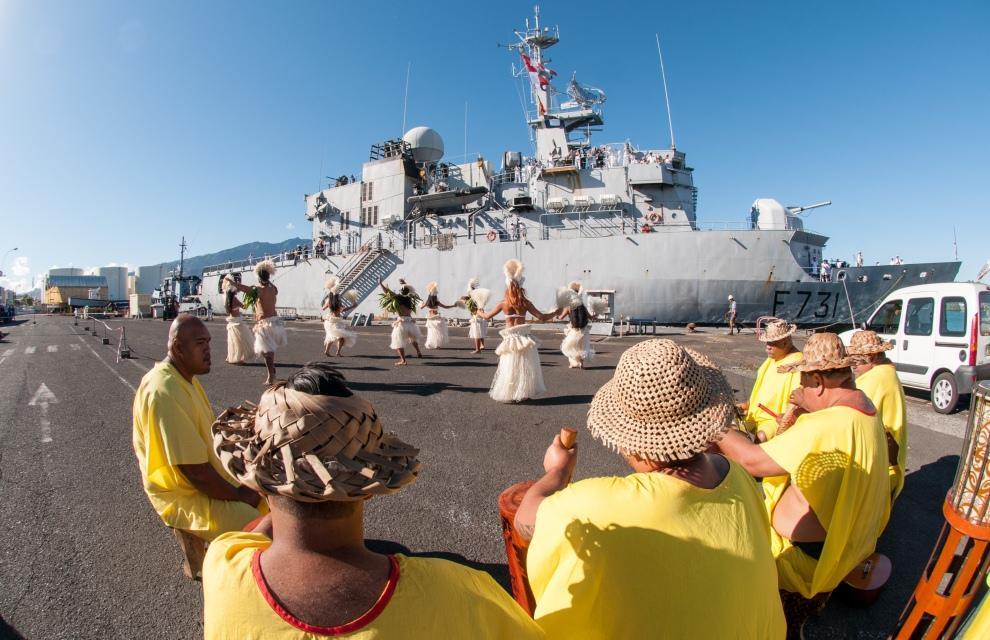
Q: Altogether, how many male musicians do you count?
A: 6